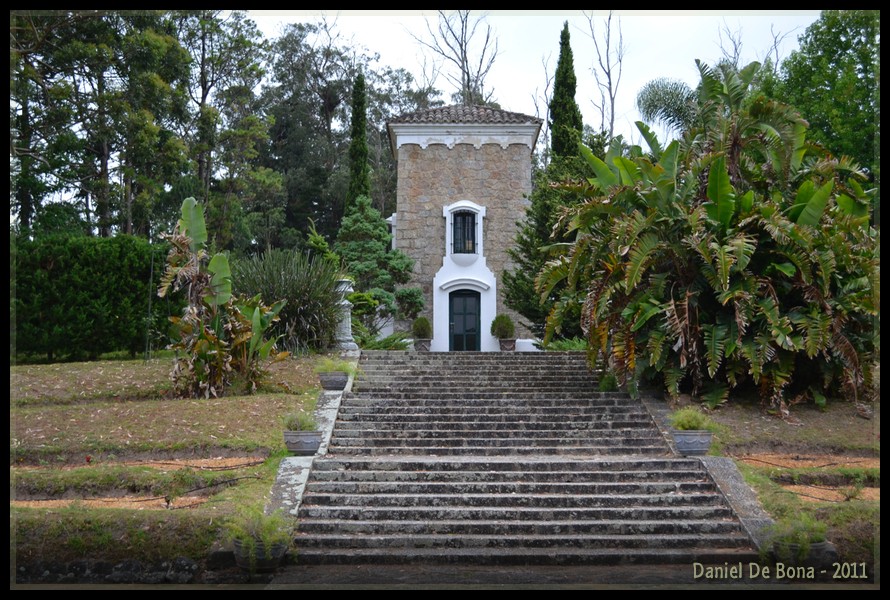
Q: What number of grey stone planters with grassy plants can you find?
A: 5